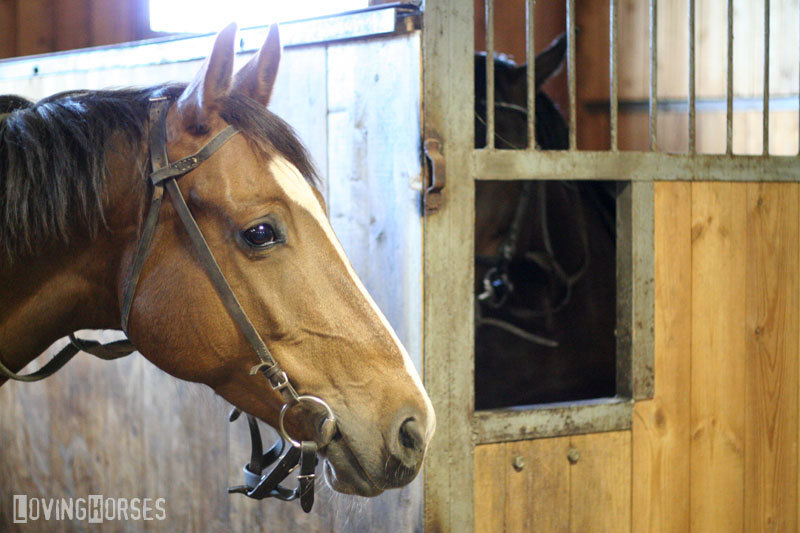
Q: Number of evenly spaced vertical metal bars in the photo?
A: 8